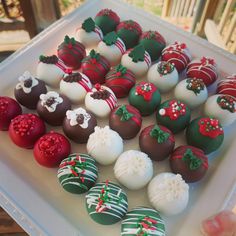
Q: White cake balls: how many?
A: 12